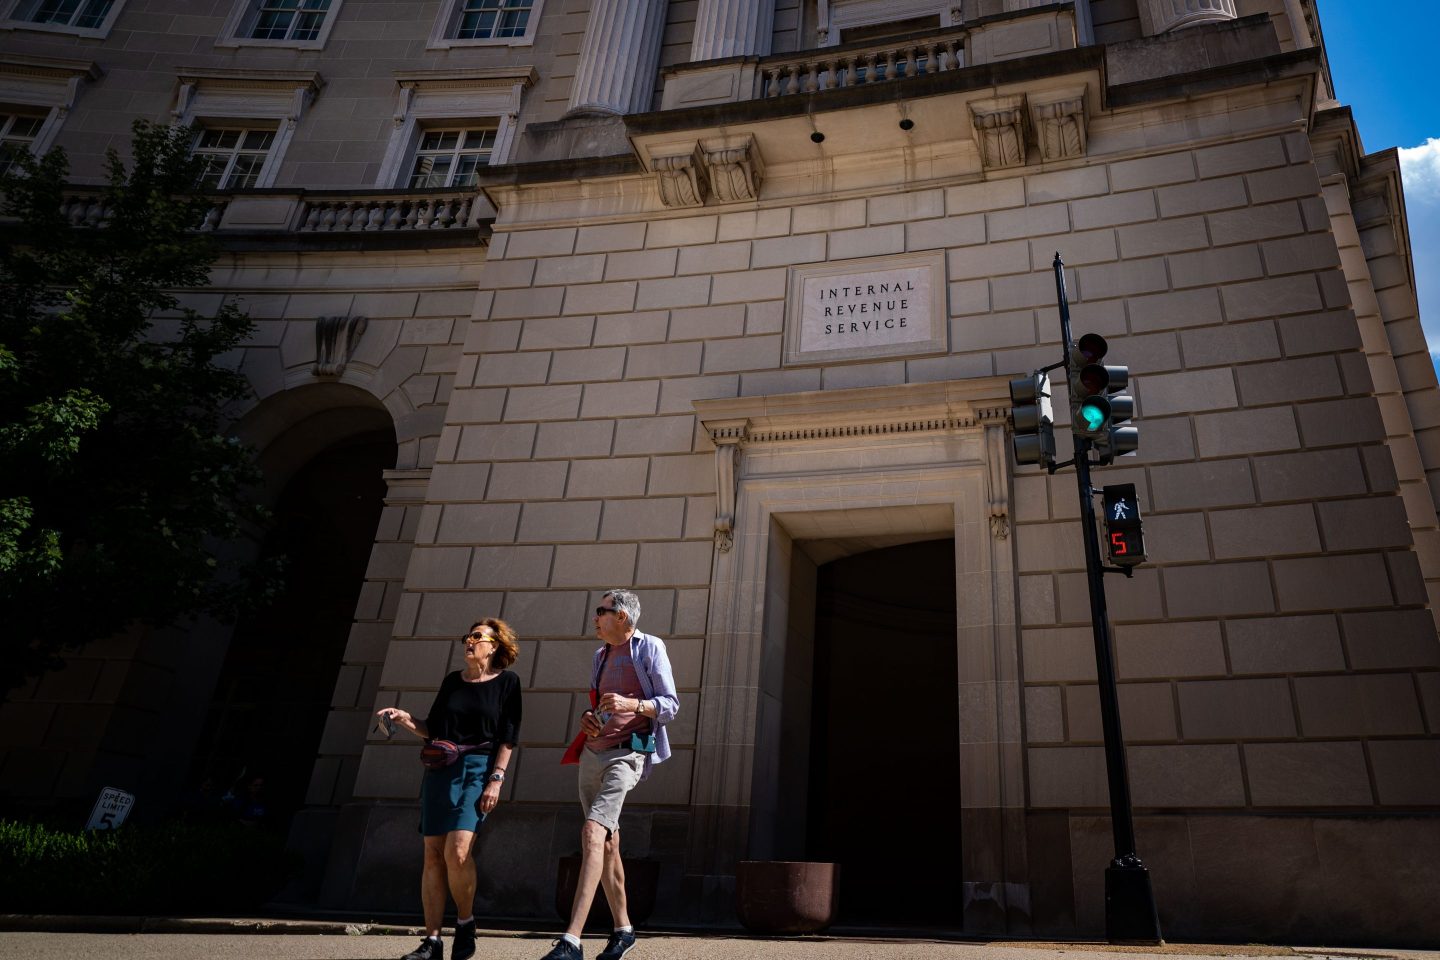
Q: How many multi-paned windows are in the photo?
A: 6